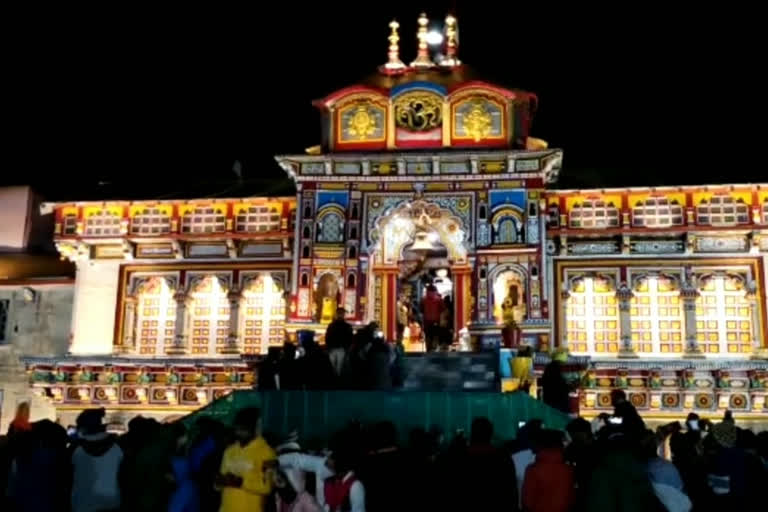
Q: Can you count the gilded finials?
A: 3